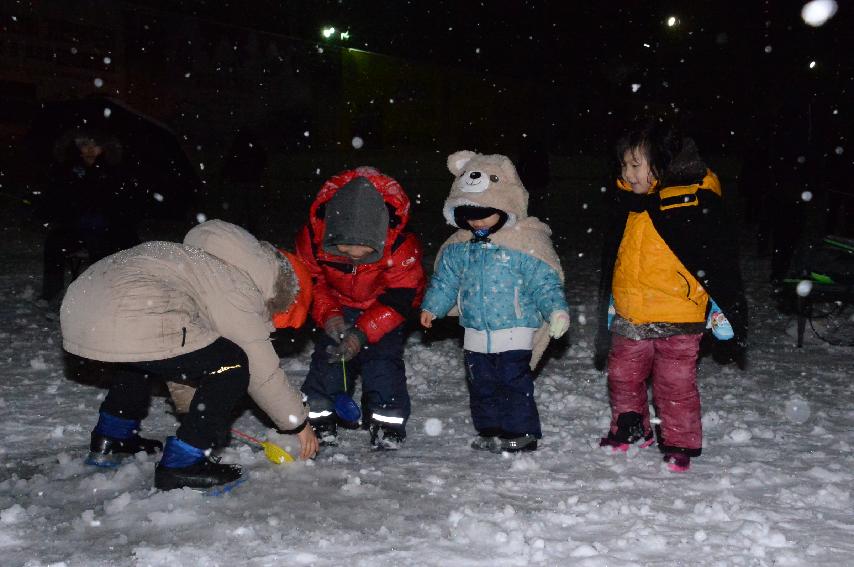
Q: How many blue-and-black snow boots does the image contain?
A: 2